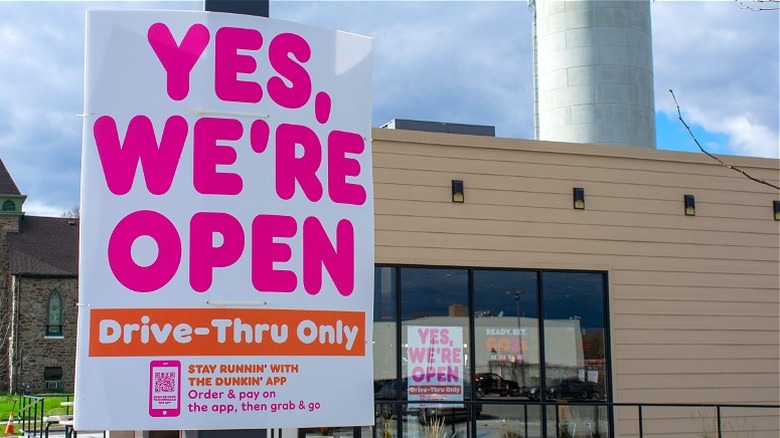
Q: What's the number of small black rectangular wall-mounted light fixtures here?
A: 4